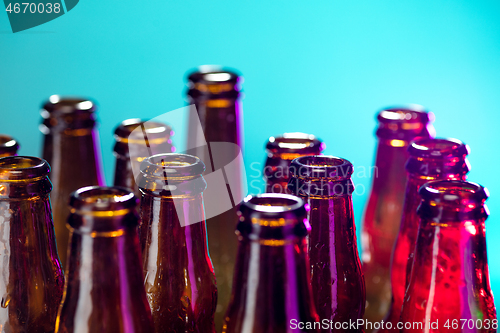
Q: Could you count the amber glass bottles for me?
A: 13